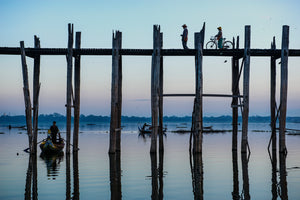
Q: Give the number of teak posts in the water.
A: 14